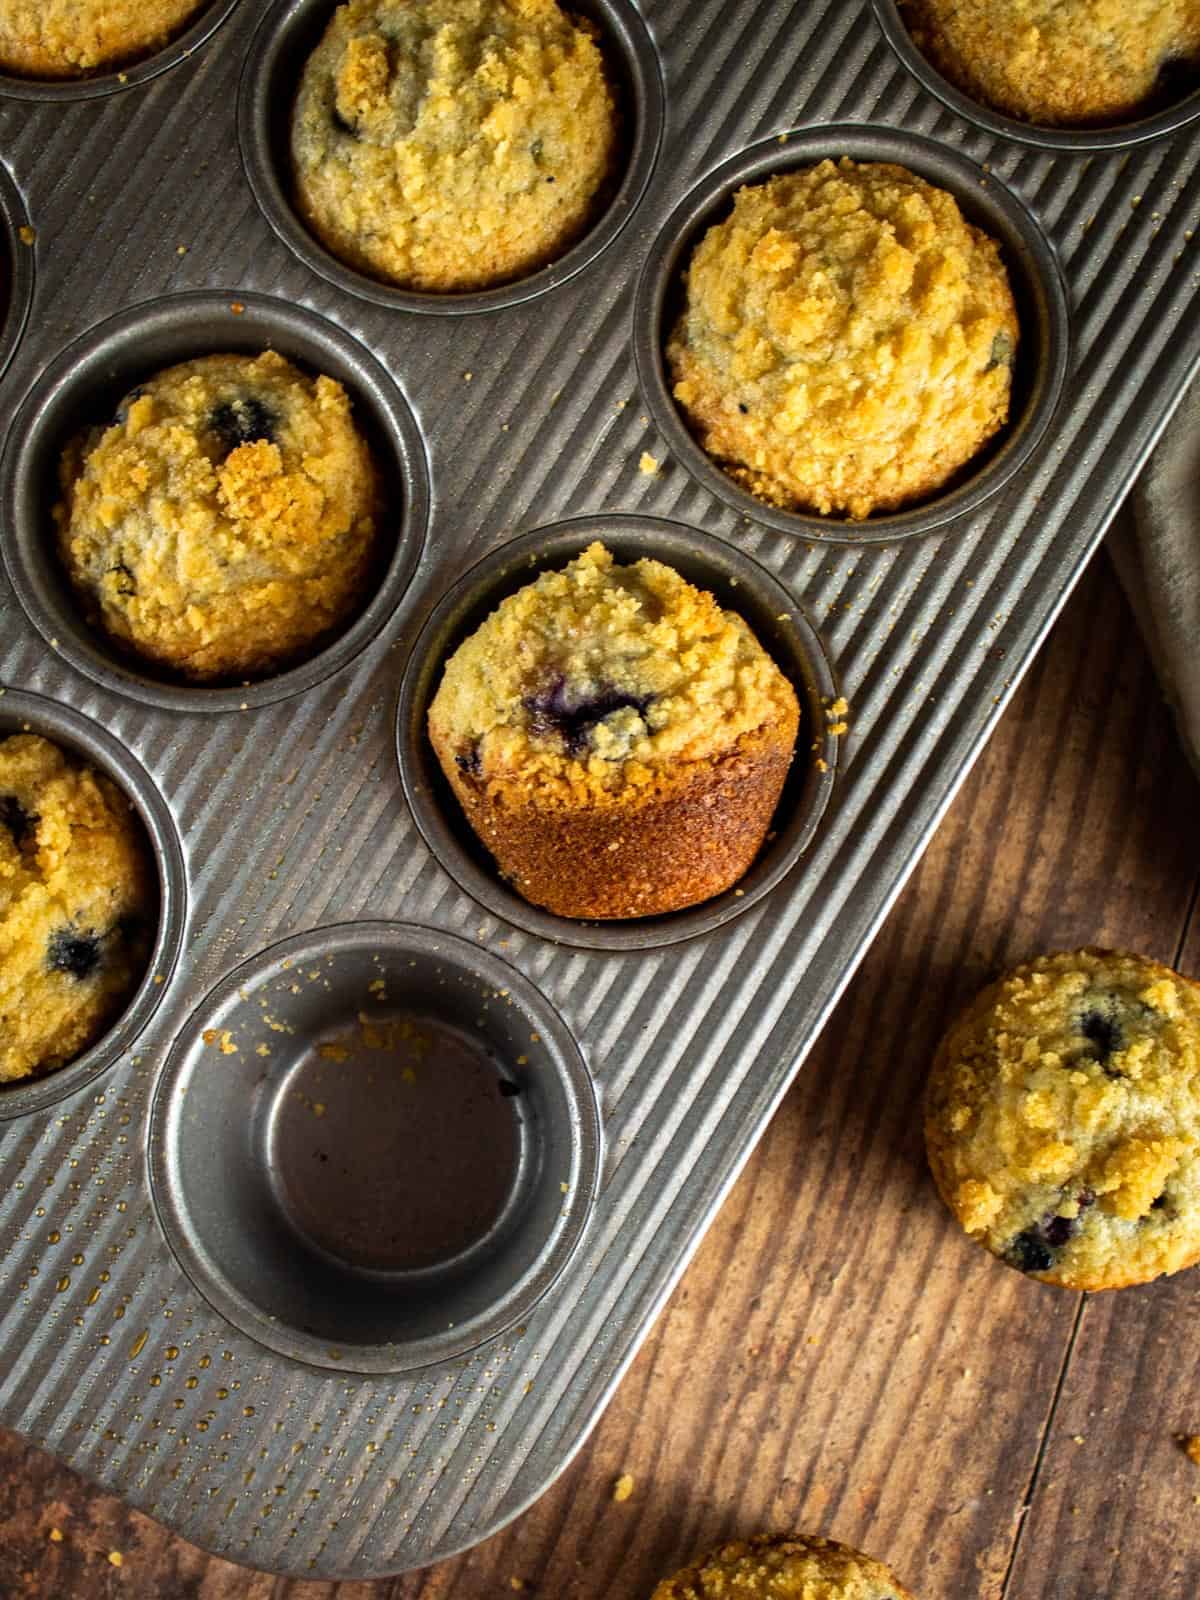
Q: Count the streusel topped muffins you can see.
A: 9